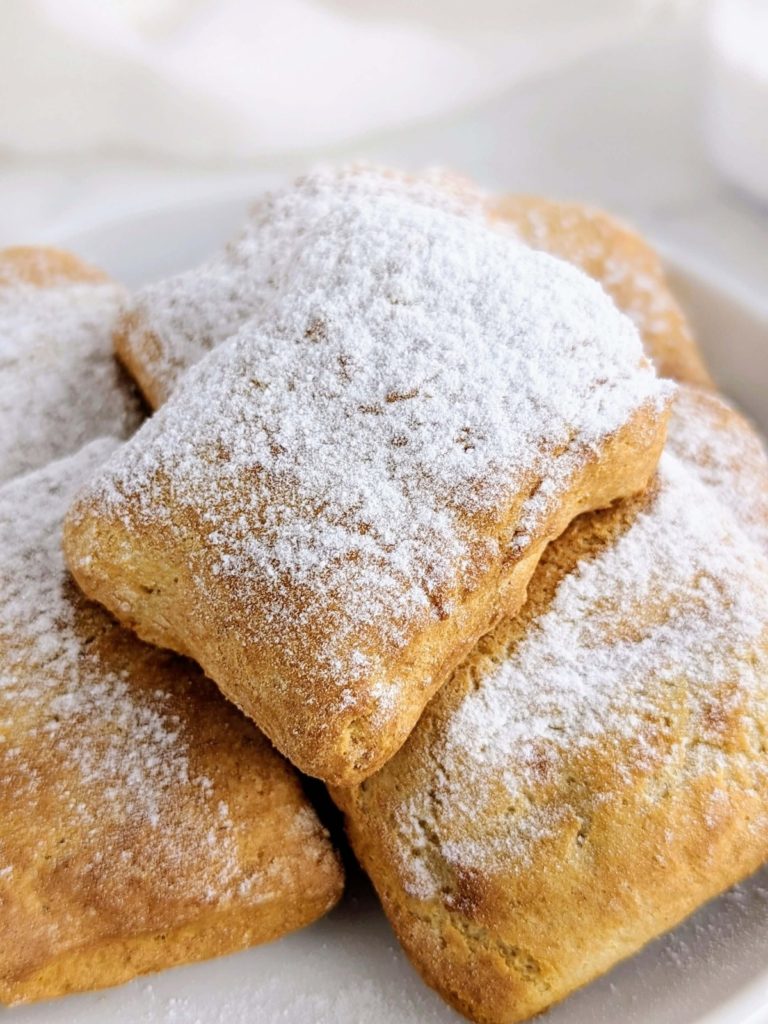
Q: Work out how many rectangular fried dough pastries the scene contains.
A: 6